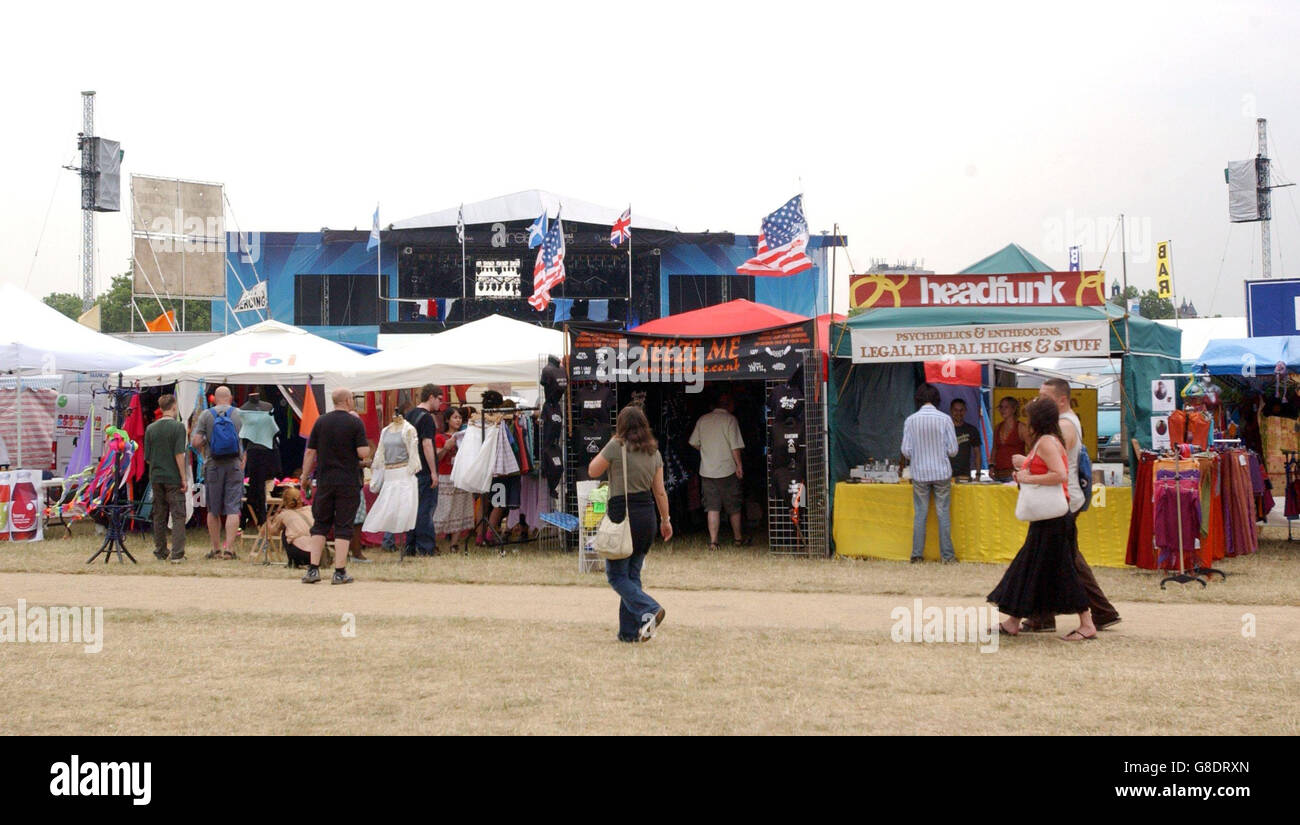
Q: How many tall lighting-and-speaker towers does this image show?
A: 2